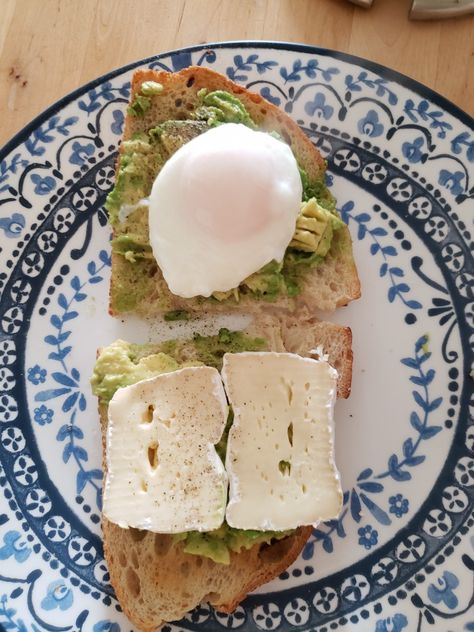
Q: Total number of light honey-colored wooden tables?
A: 1